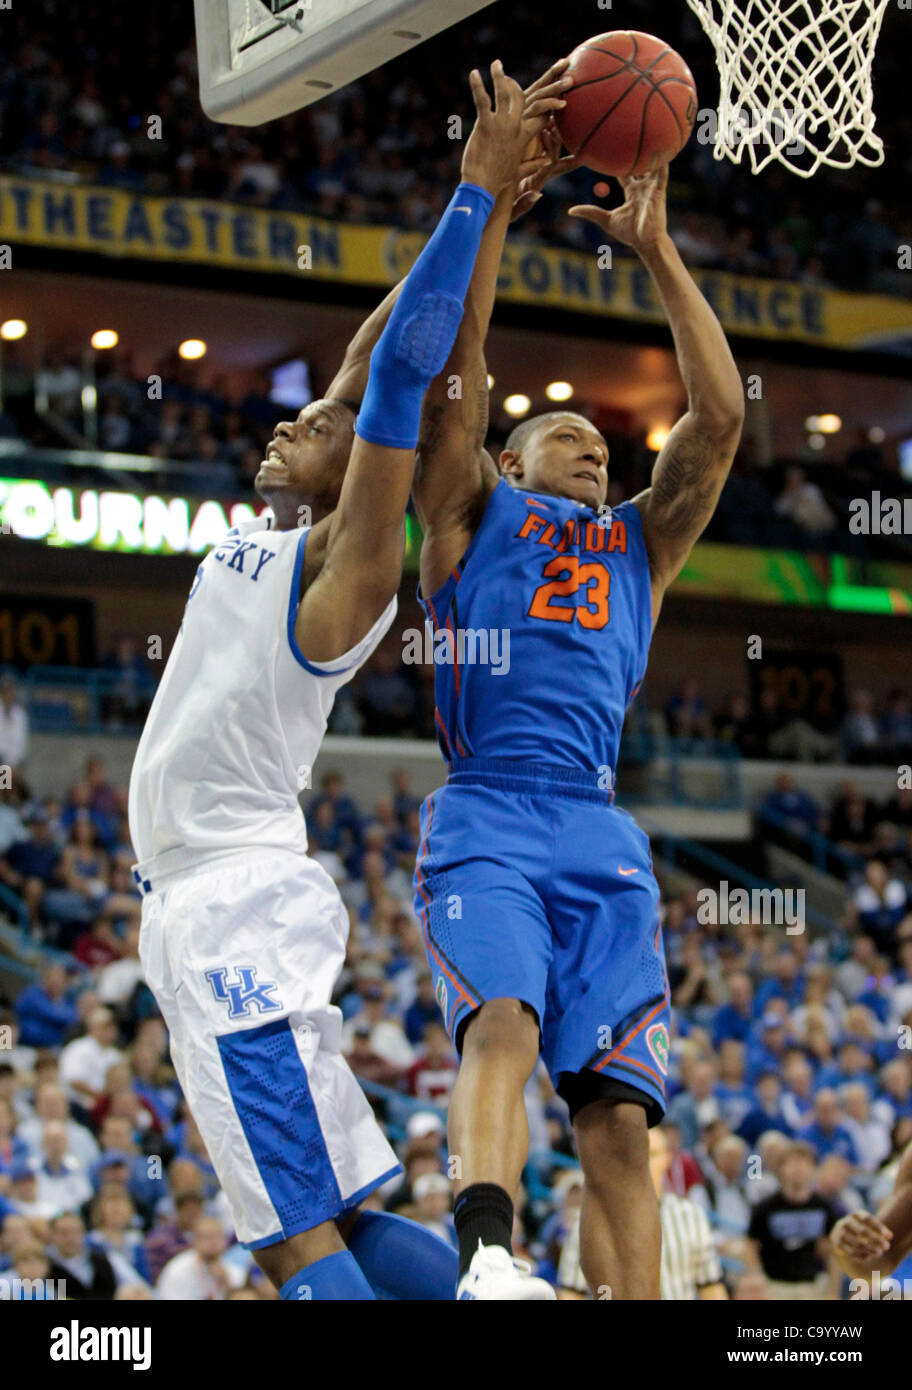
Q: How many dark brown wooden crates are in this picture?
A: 0